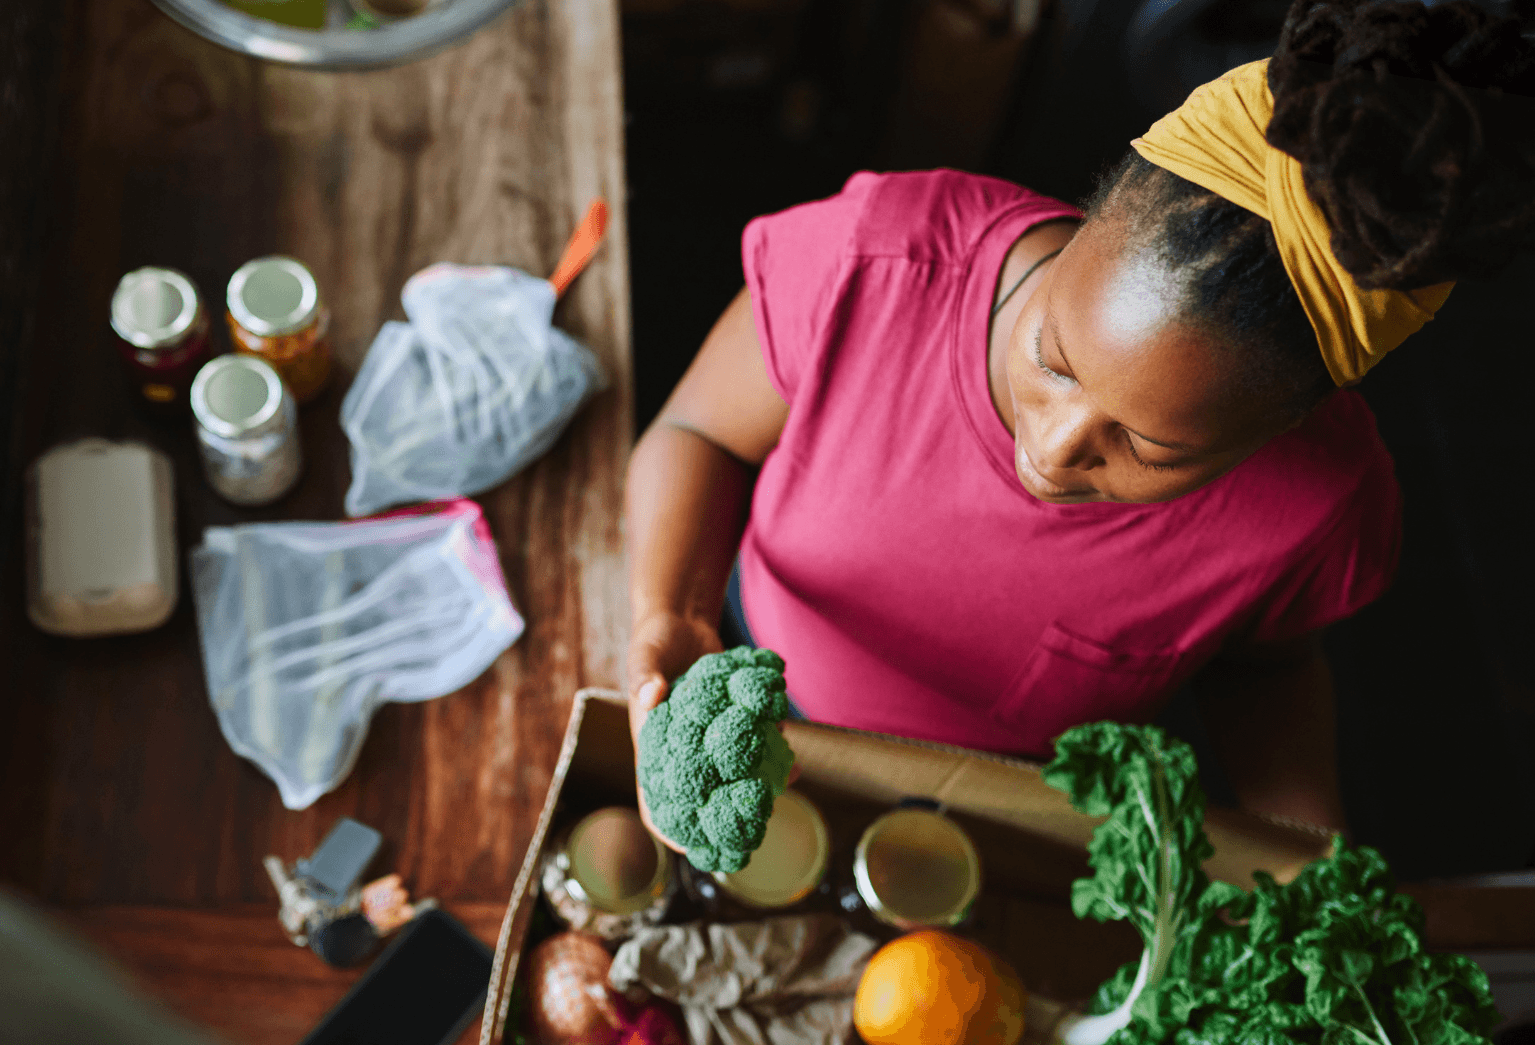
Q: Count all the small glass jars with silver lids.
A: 3